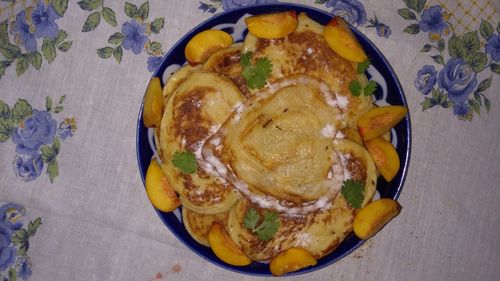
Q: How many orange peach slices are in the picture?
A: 10